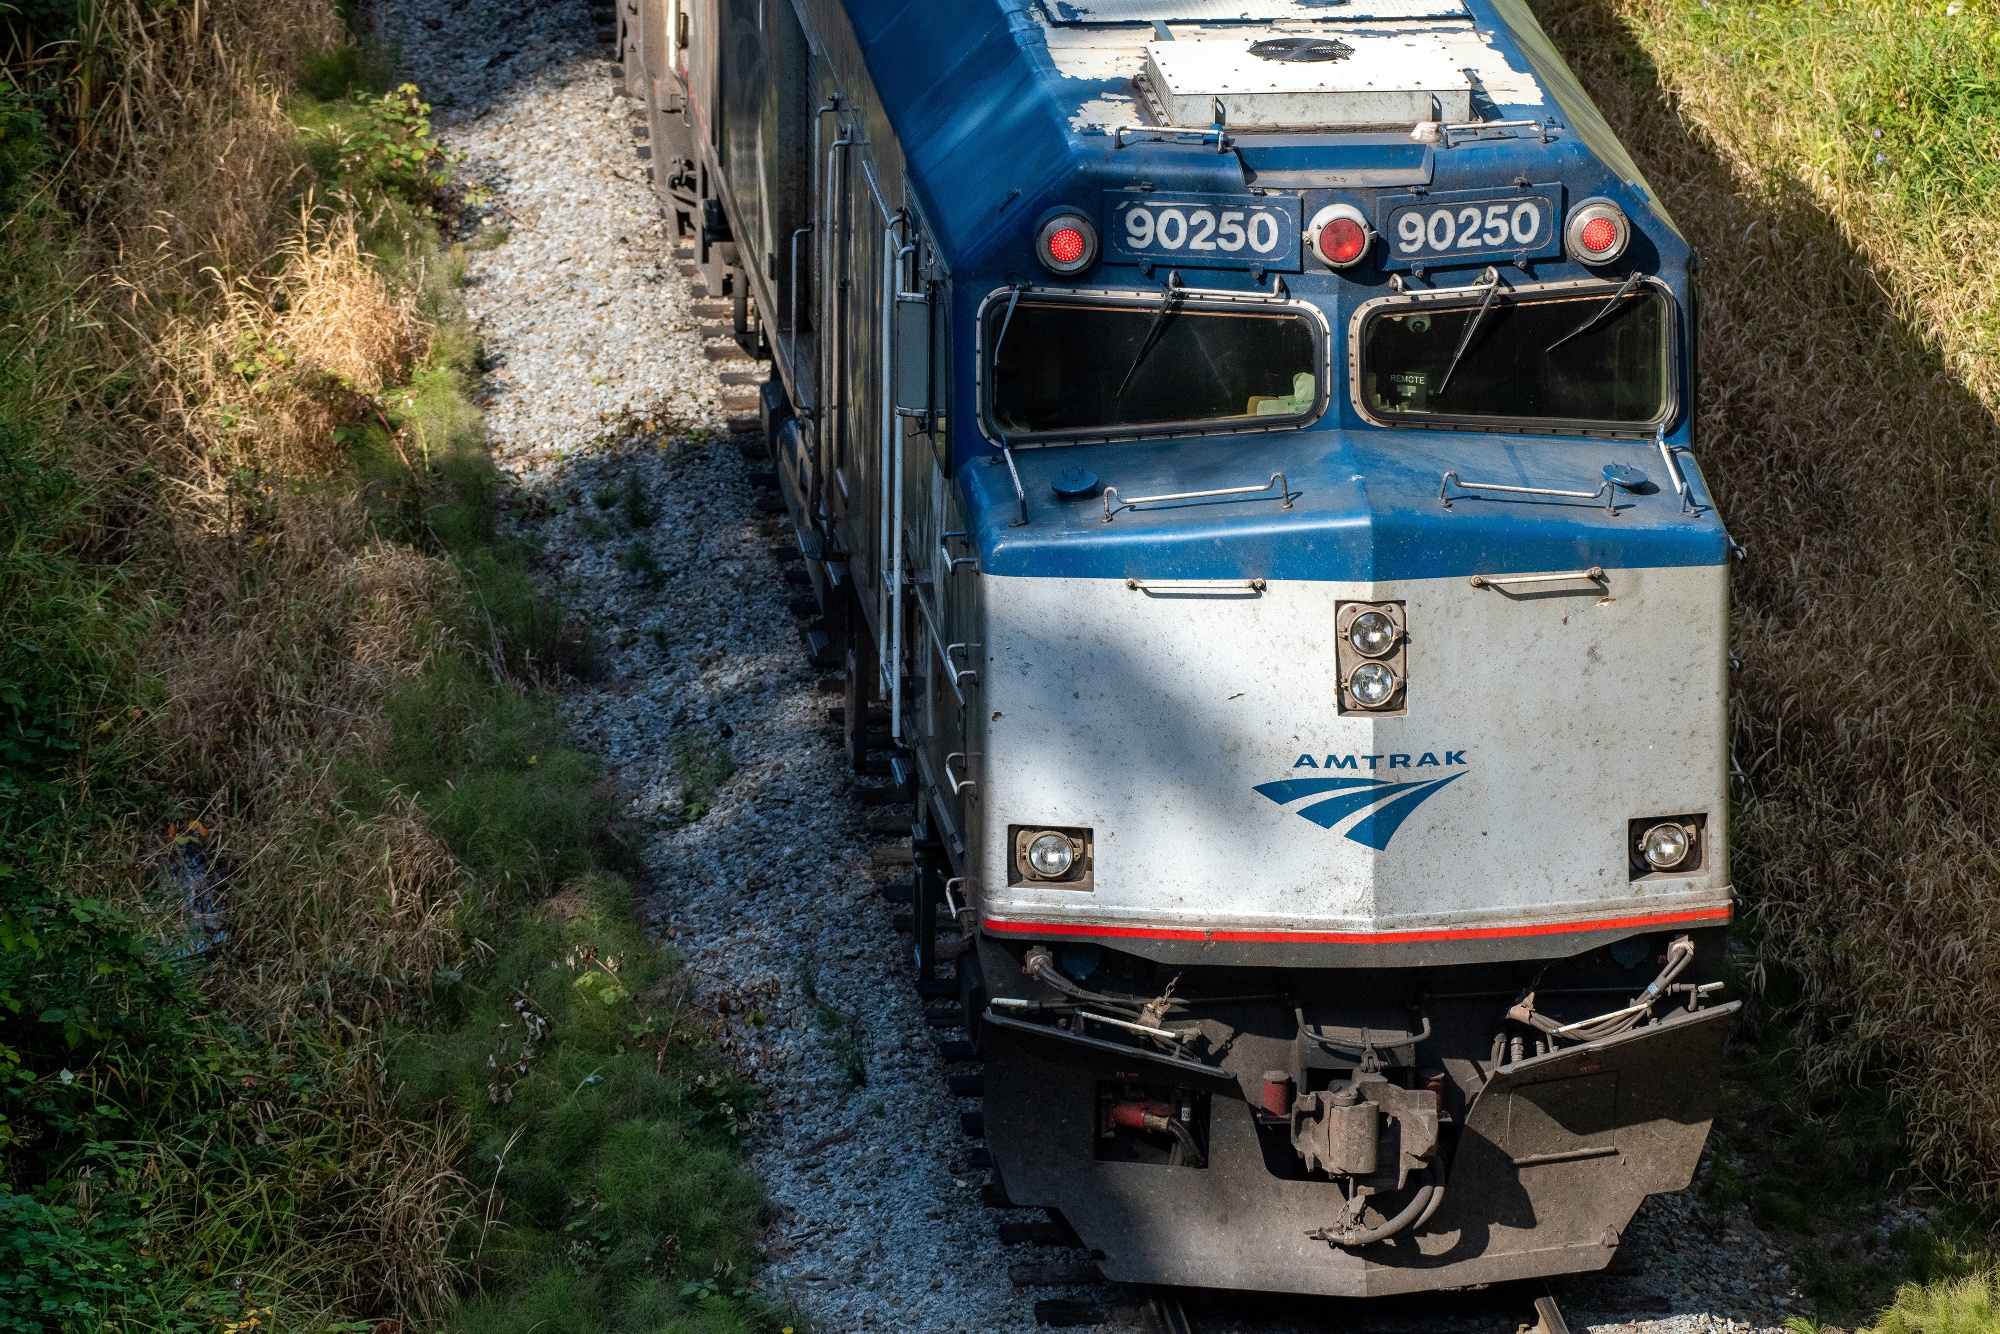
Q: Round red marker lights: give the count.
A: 3